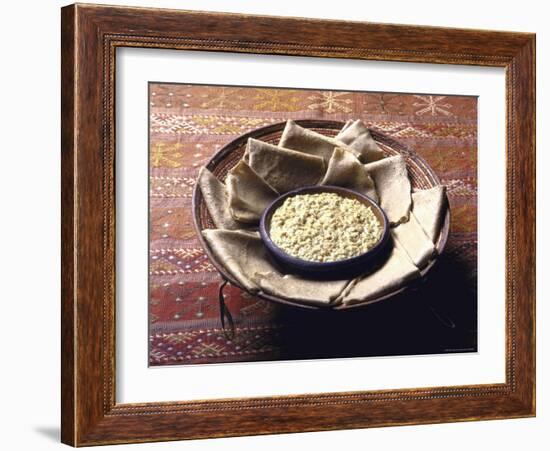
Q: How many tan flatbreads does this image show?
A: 12